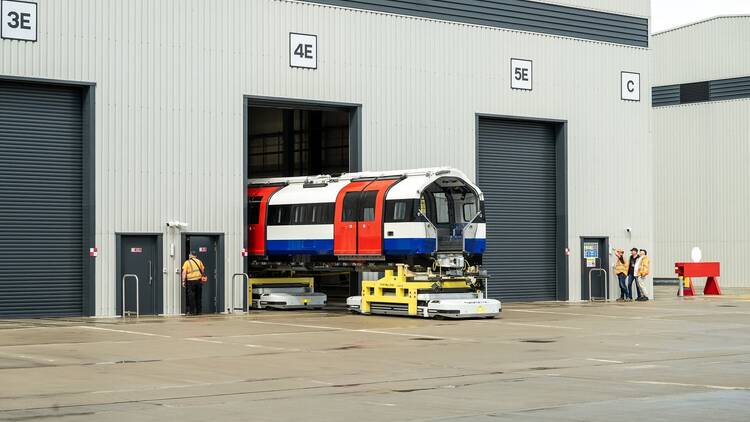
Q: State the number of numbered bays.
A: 3